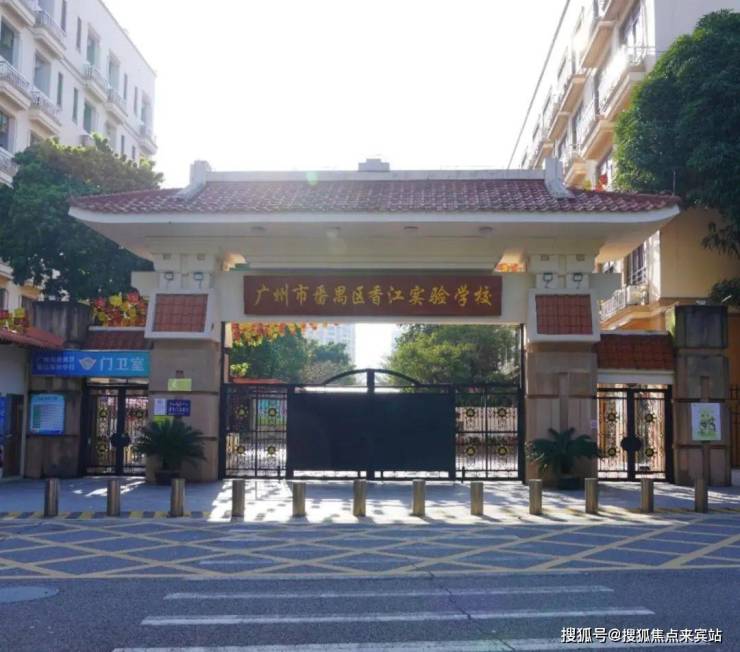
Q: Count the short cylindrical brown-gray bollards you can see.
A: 12